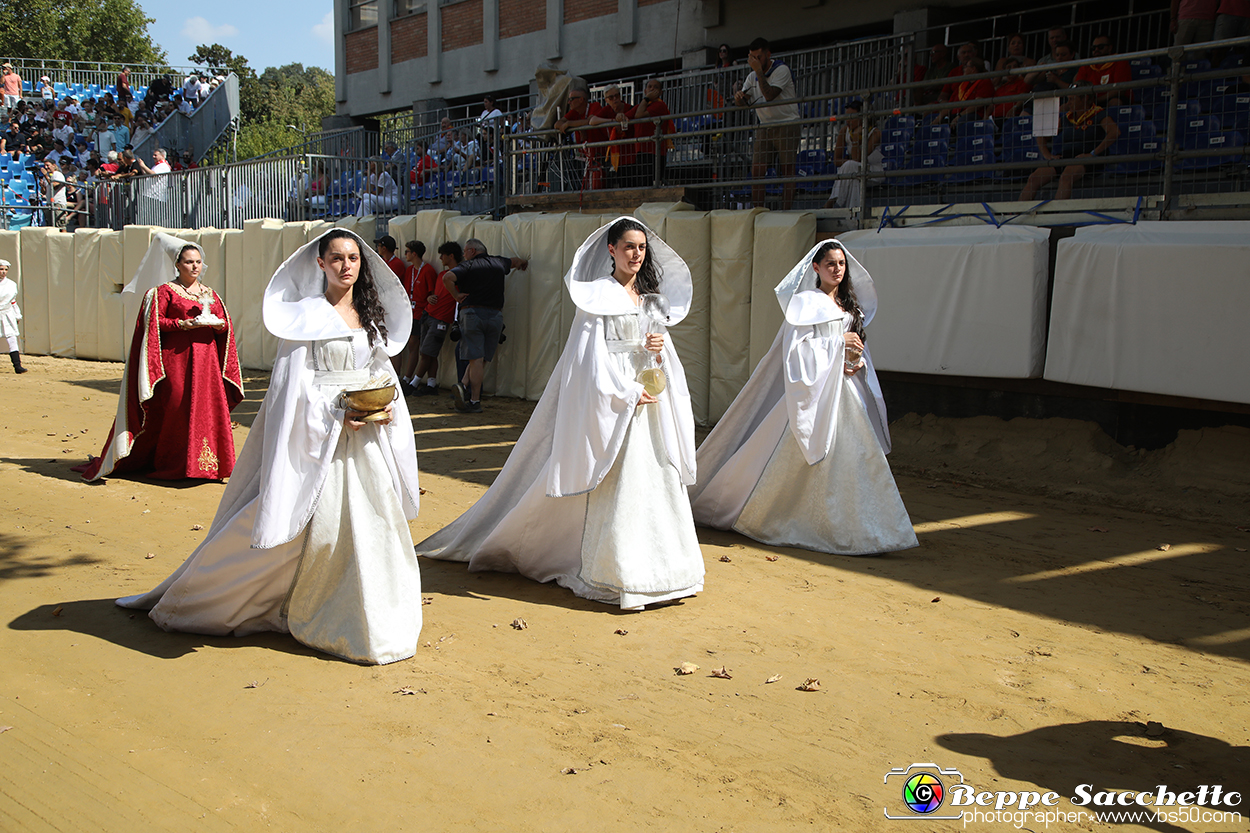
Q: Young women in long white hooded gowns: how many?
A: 3